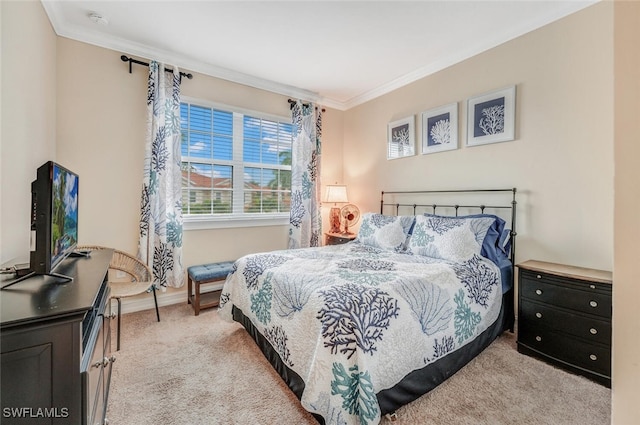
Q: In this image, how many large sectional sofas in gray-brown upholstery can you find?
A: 0